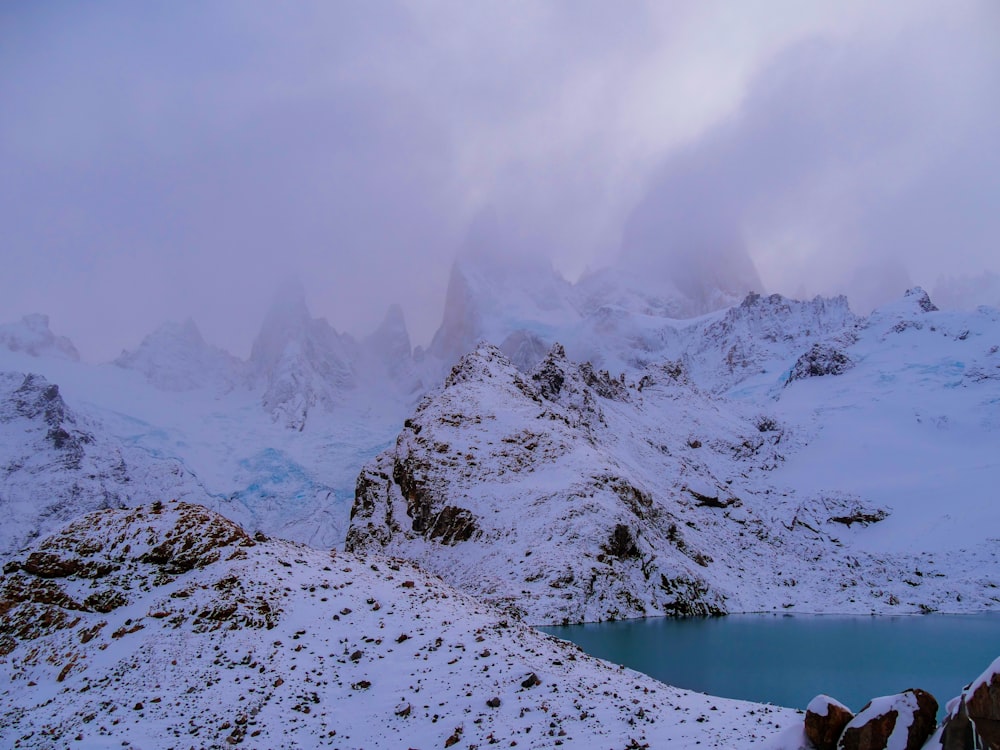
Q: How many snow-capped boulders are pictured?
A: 3